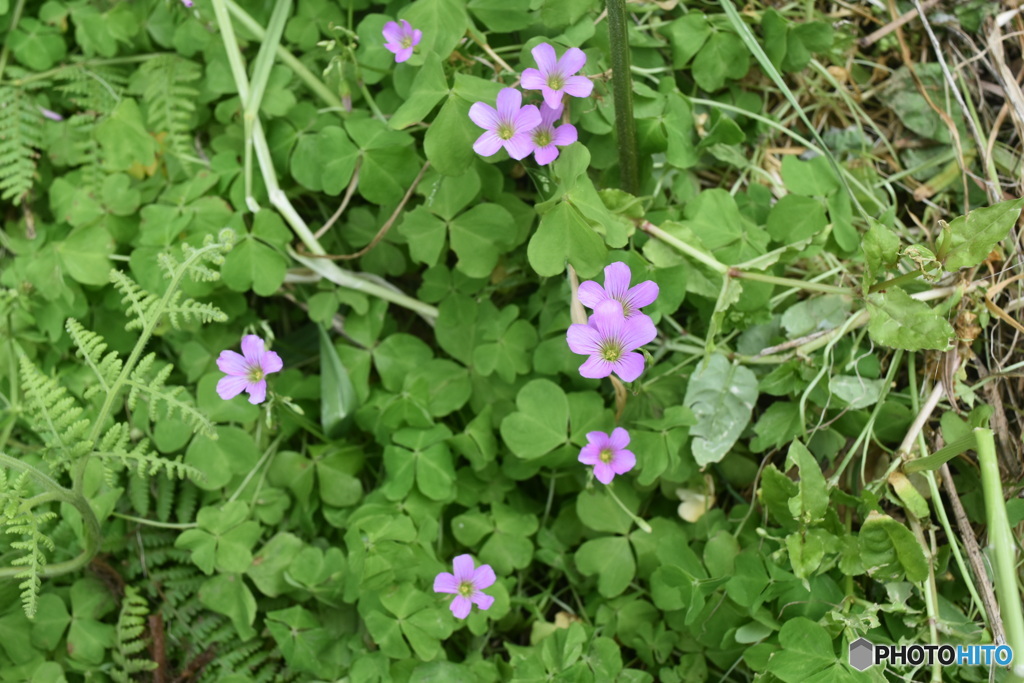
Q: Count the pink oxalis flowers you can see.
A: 9